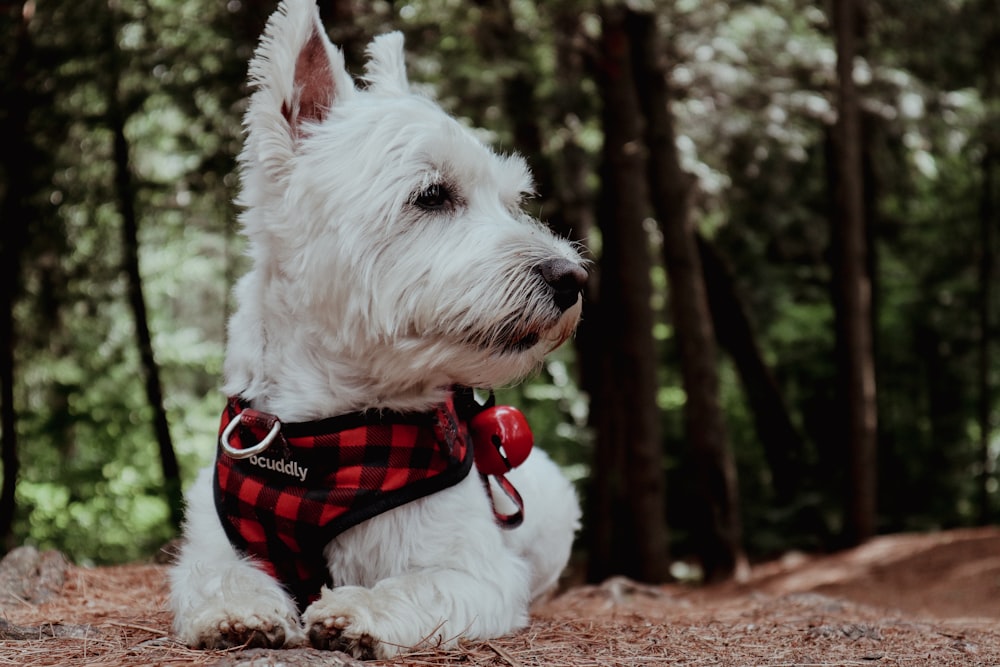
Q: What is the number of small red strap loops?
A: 1